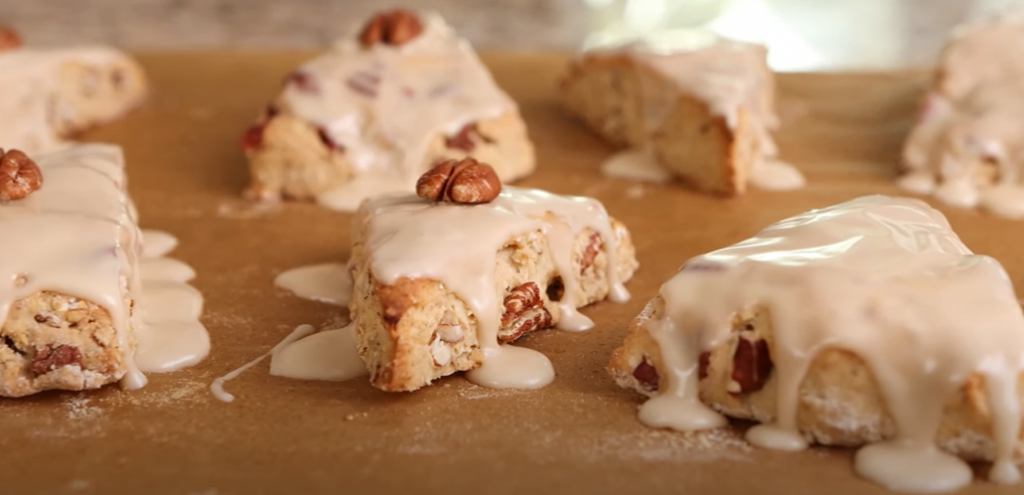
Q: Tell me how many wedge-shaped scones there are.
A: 7